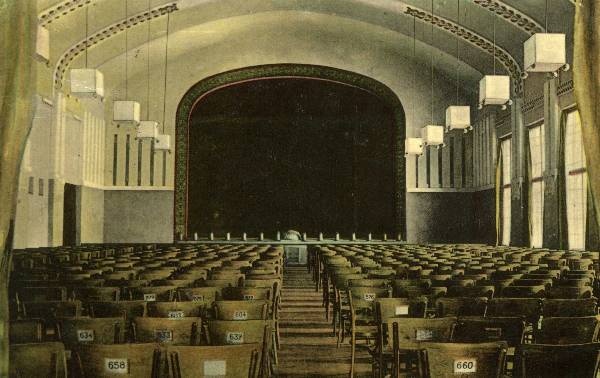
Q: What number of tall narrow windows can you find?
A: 3